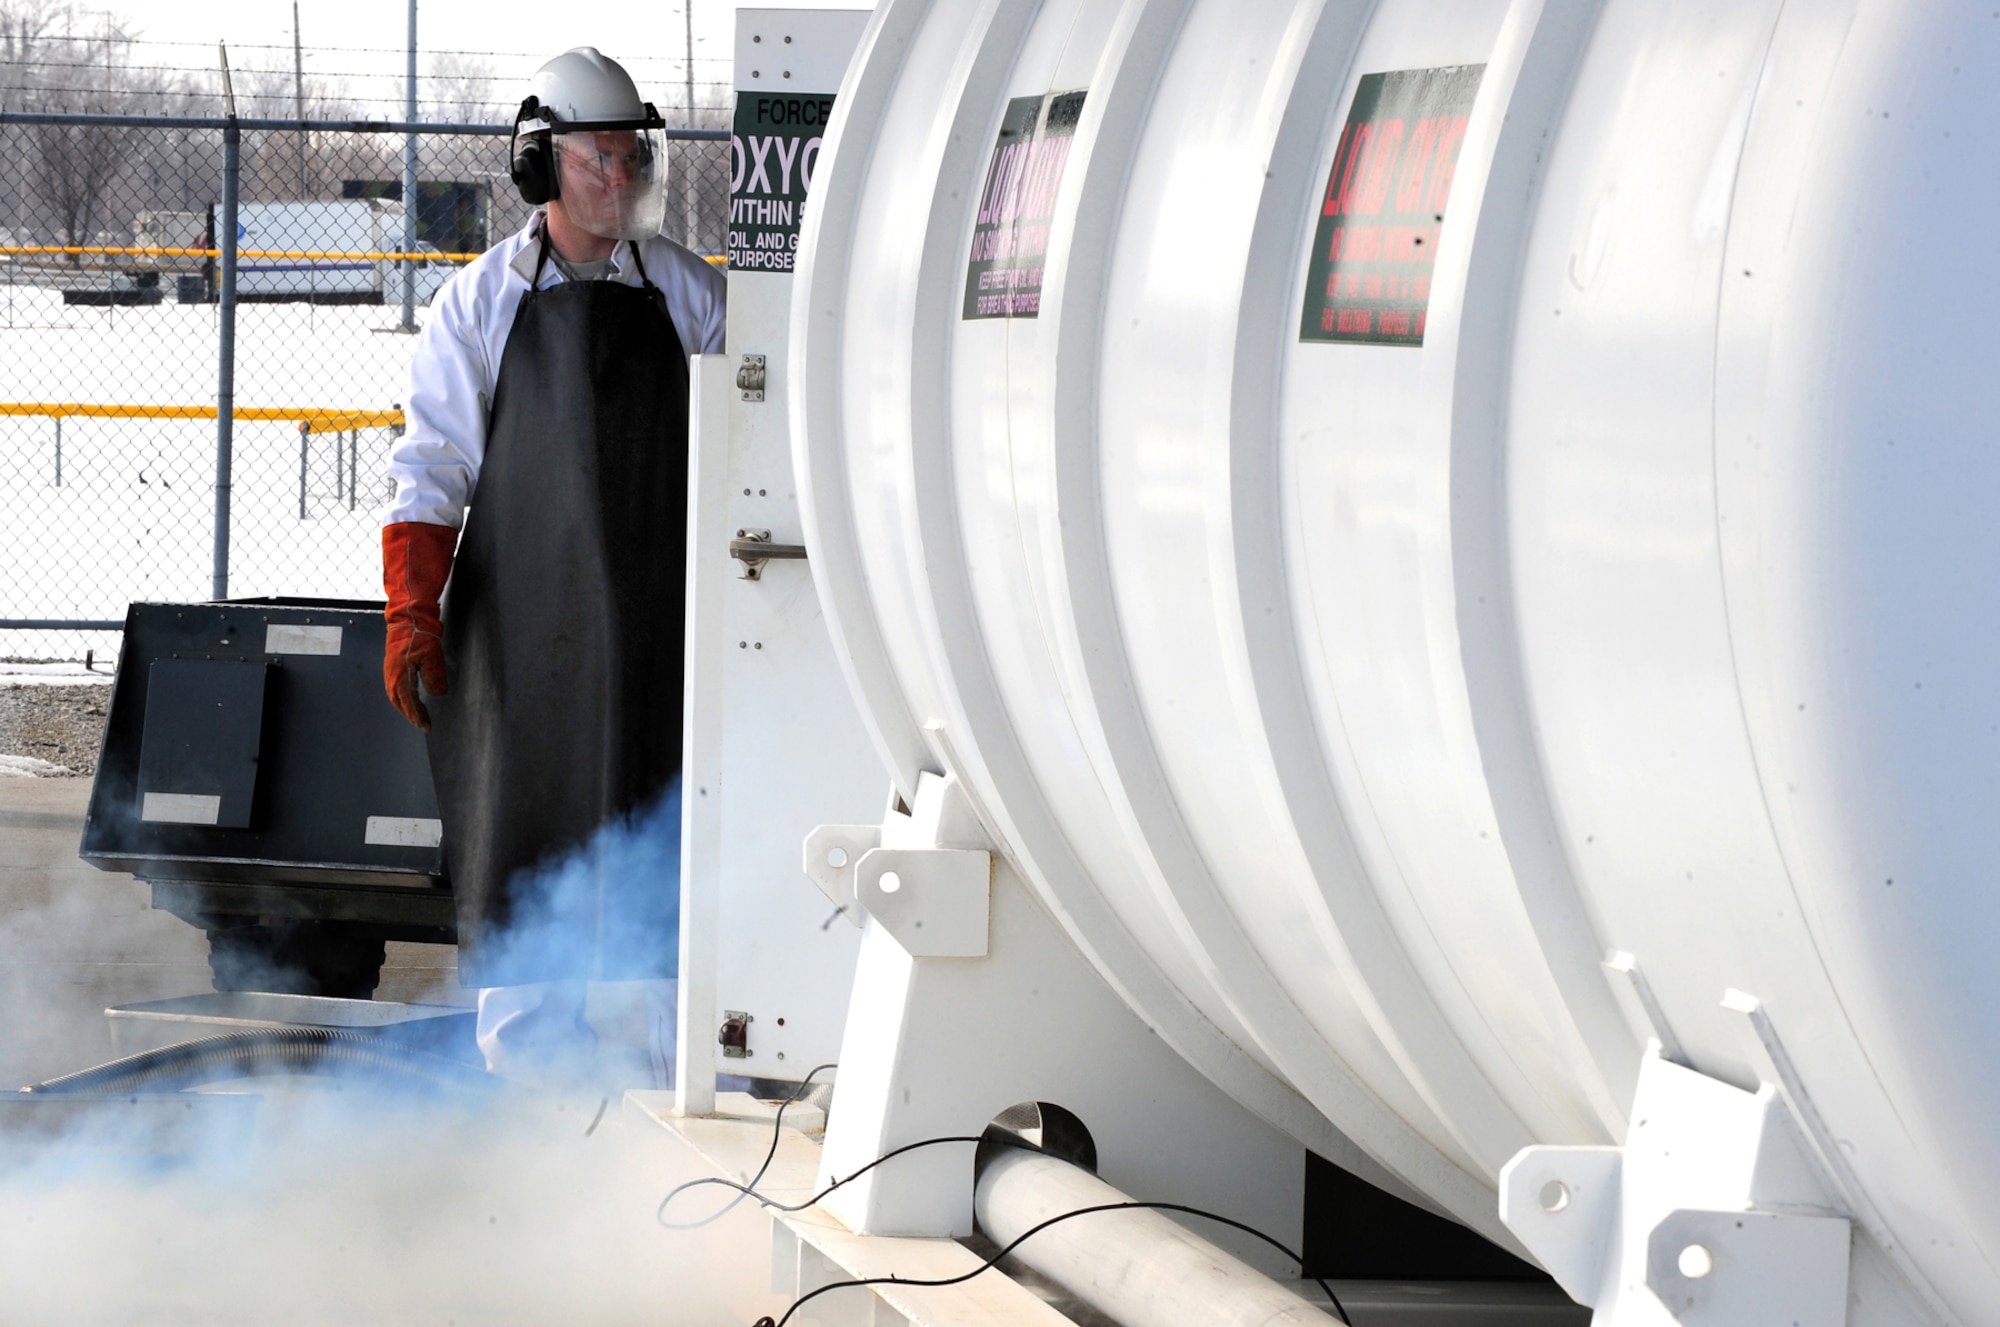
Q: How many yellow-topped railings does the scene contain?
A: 2